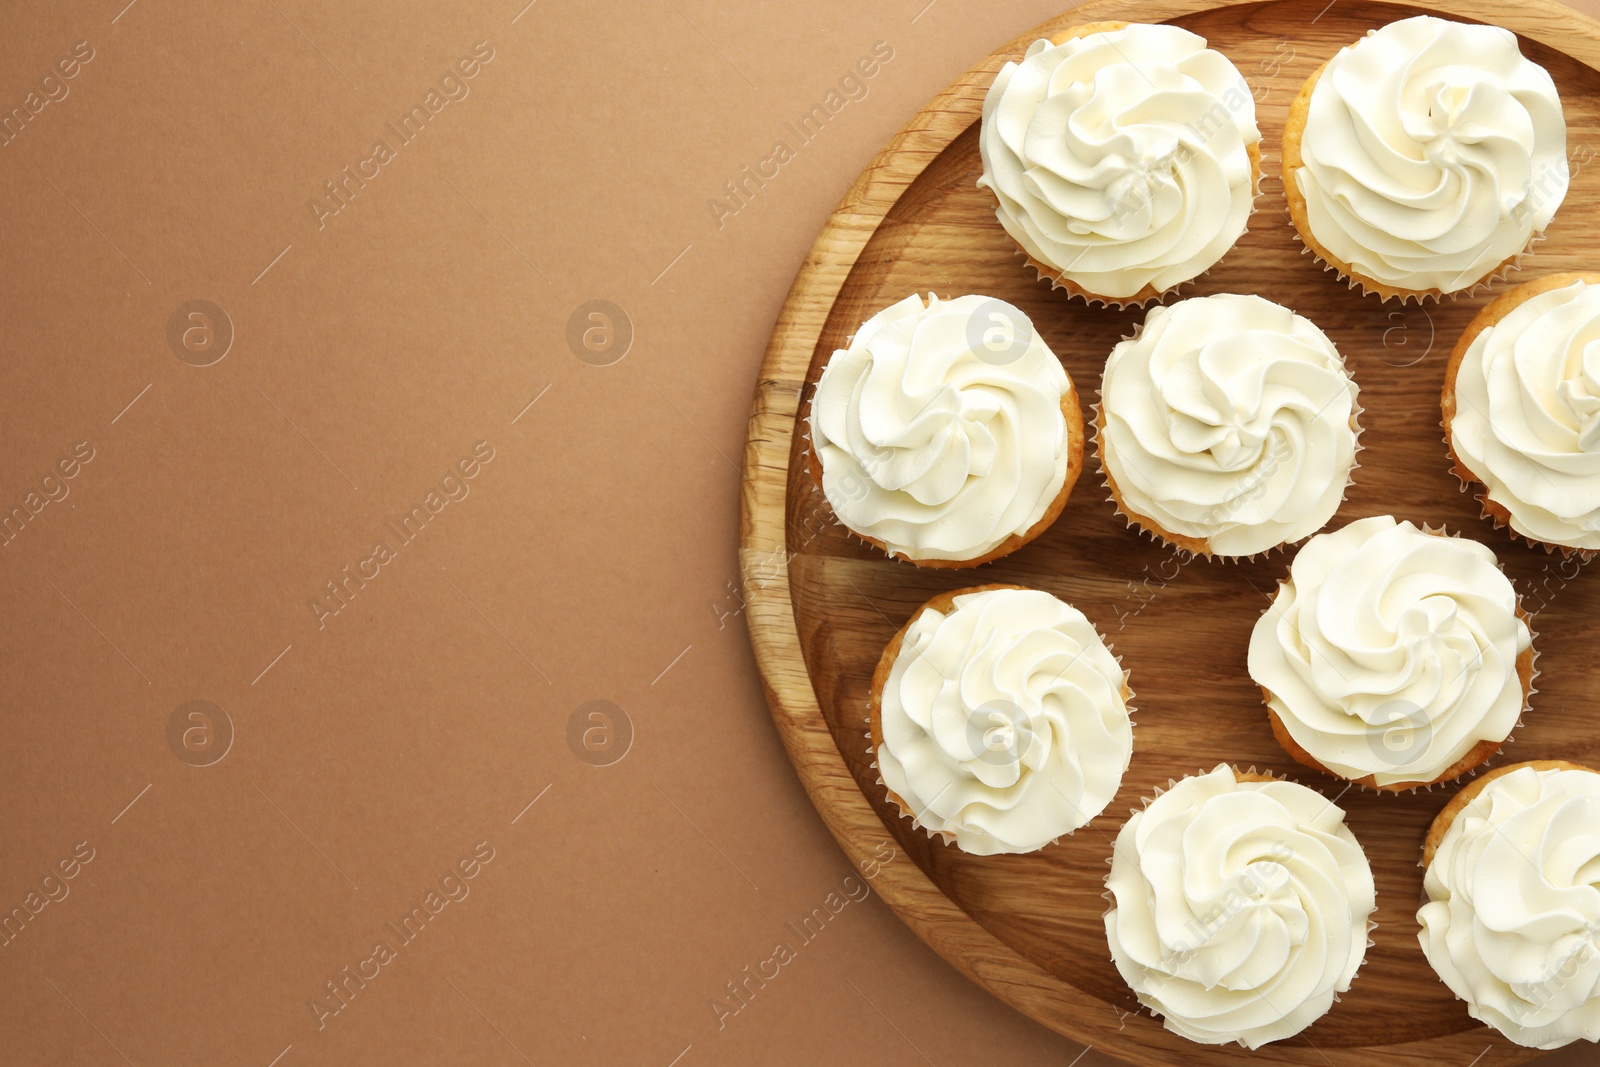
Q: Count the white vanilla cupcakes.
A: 9